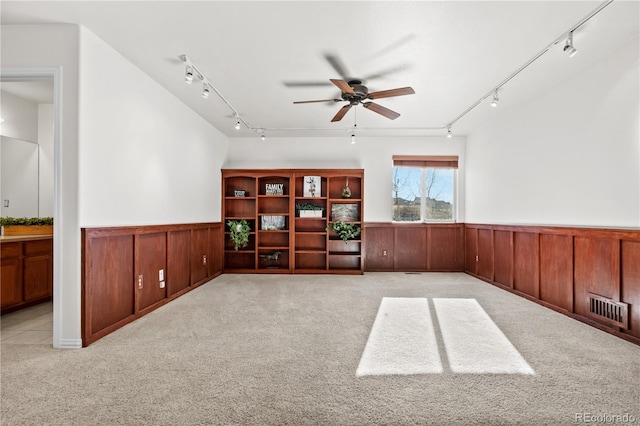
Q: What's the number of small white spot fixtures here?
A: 8